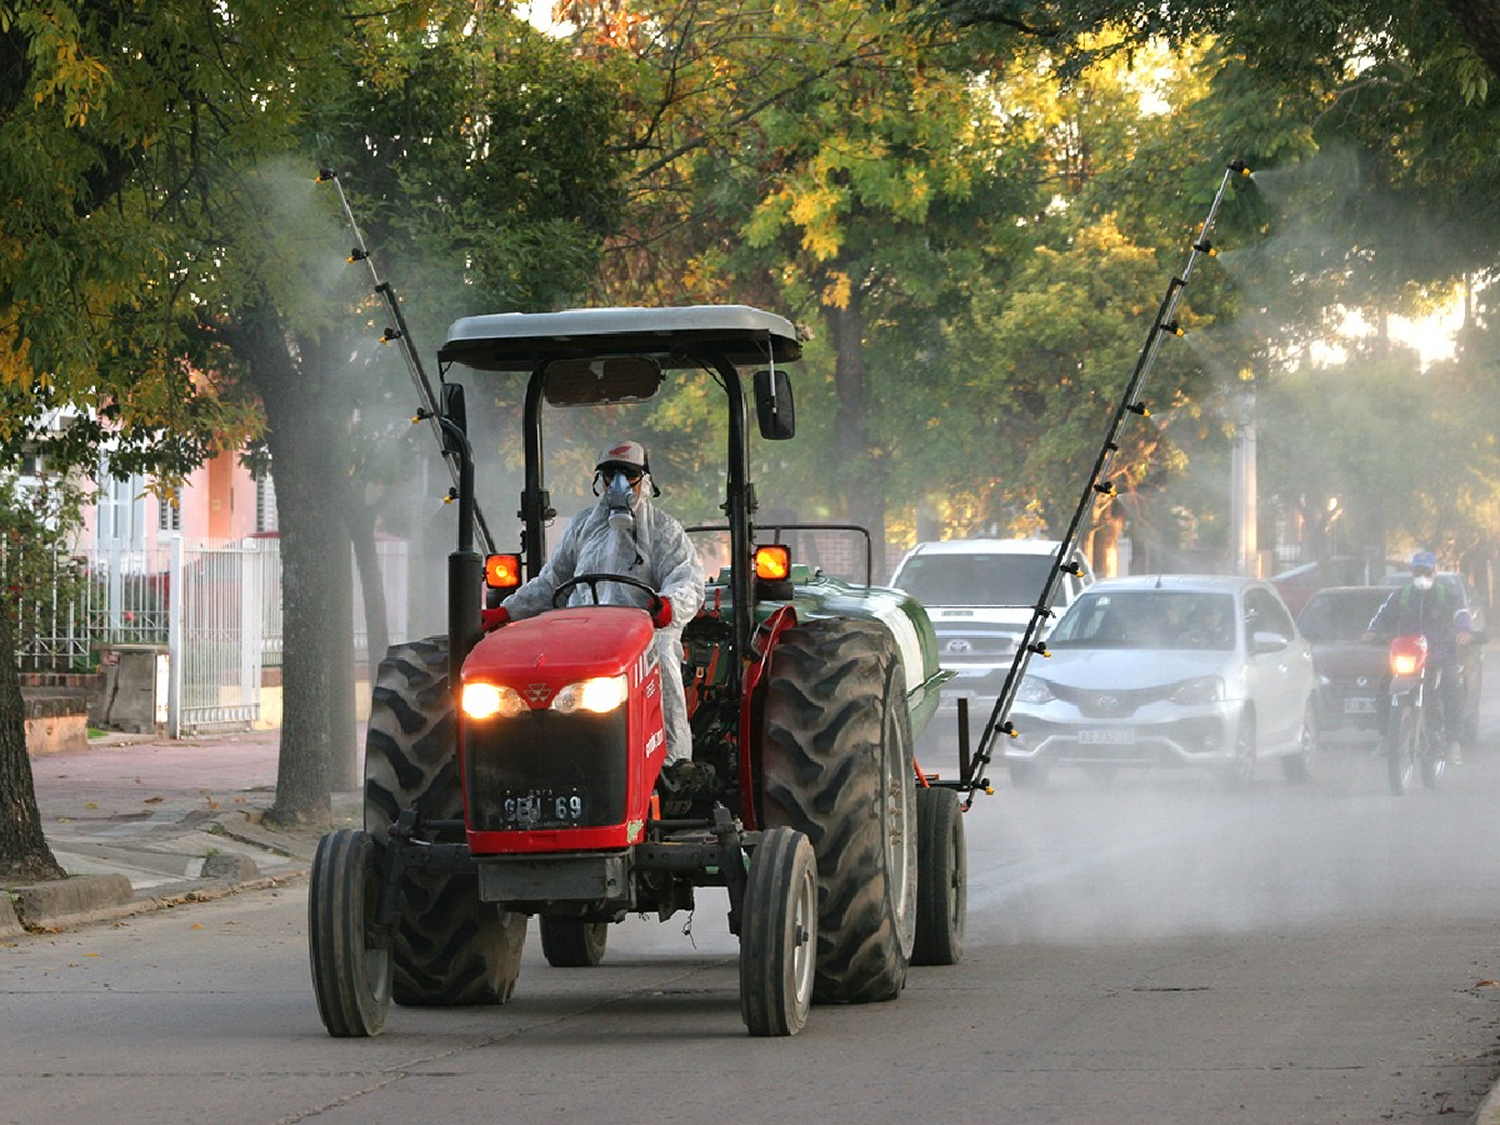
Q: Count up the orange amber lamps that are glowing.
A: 2